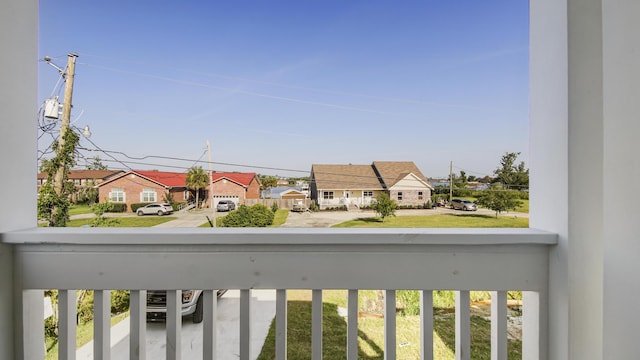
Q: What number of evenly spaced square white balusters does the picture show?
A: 13